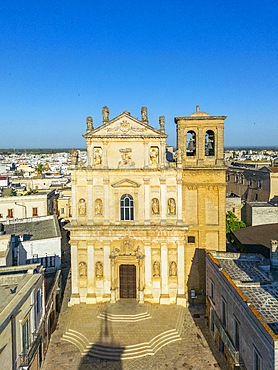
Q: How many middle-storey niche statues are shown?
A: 4